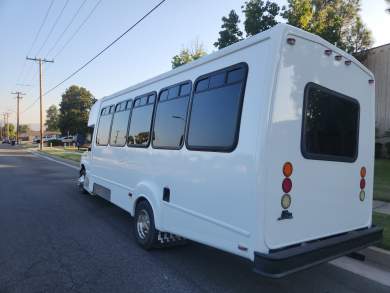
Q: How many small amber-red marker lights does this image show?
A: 5